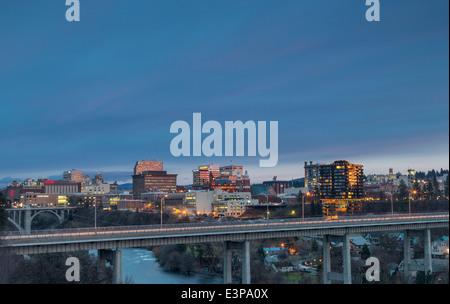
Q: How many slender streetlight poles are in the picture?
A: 6